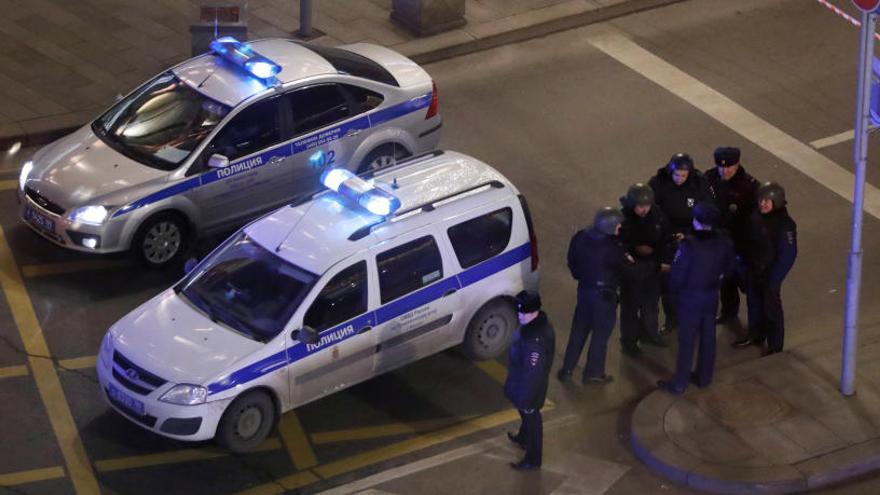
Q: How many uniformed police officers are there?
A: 7